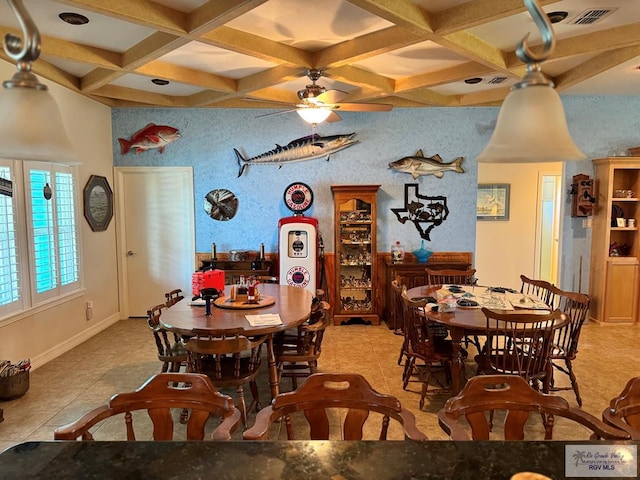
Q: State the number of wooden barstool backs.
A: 4